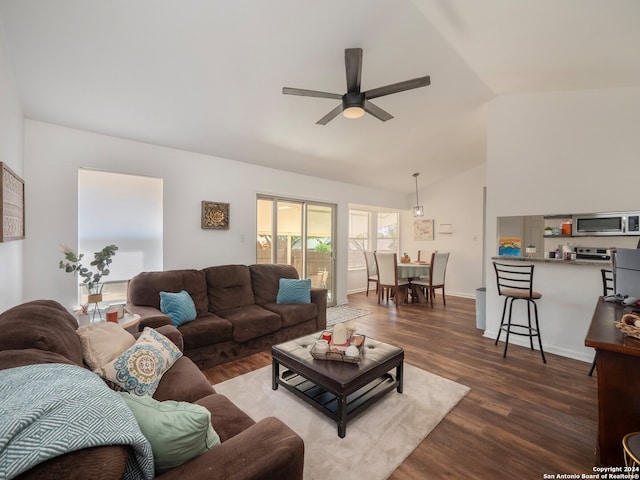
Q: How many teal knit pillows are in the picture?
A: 2